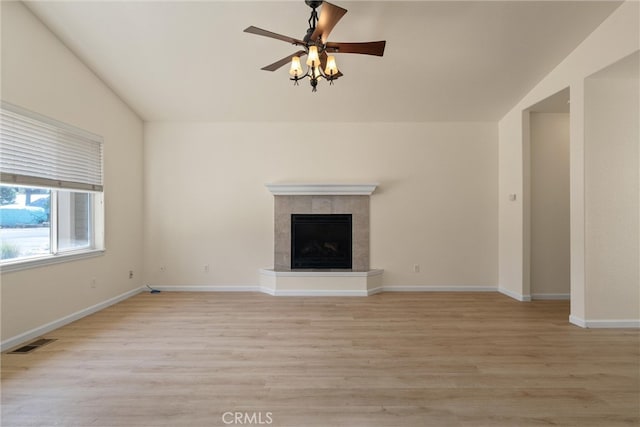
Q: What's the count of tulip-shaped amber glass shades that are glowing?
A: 4